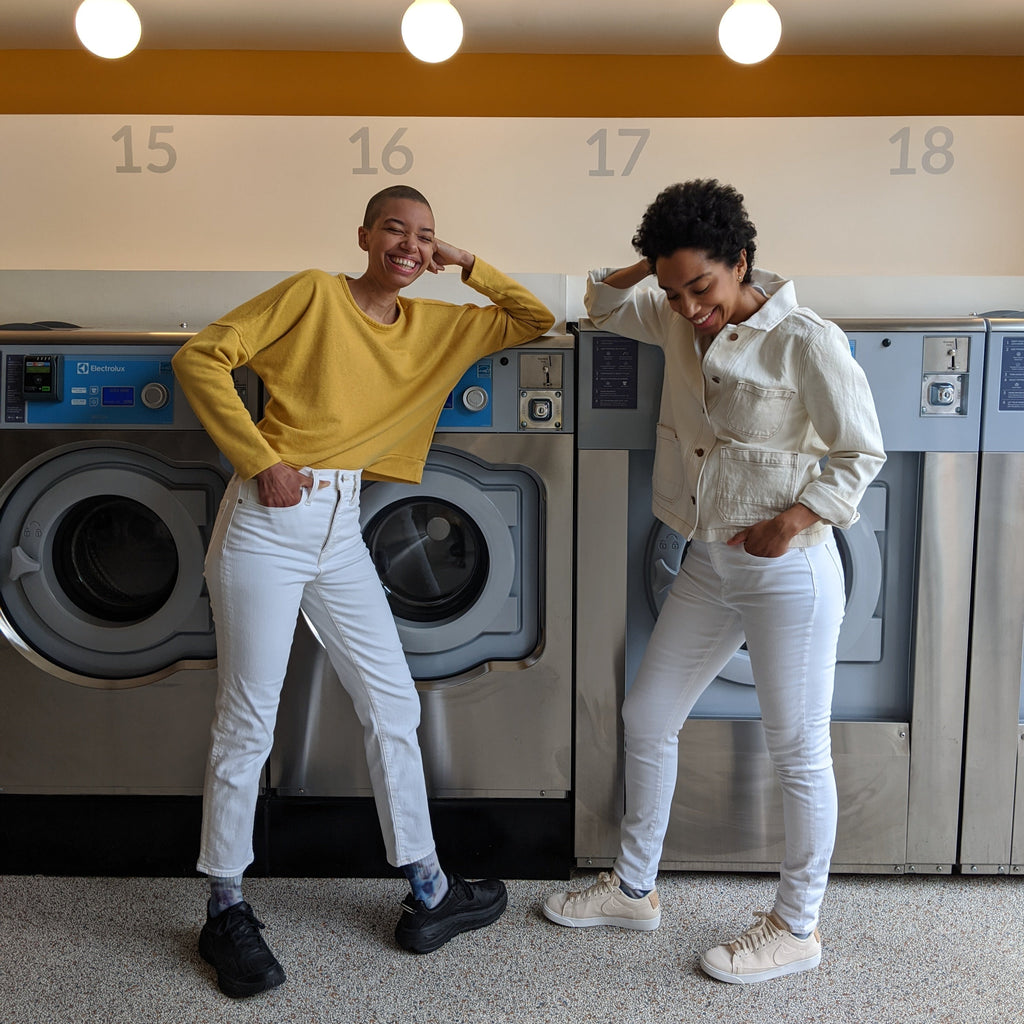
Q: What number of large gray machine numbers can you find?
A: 4